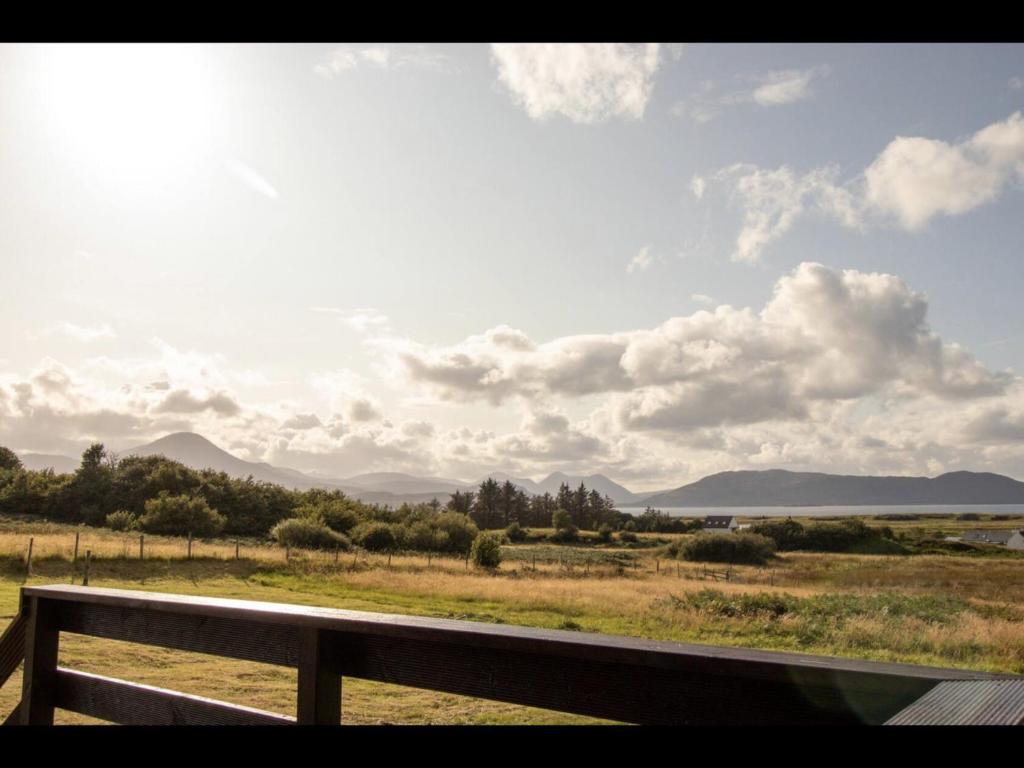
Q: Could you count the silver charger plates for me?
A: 0